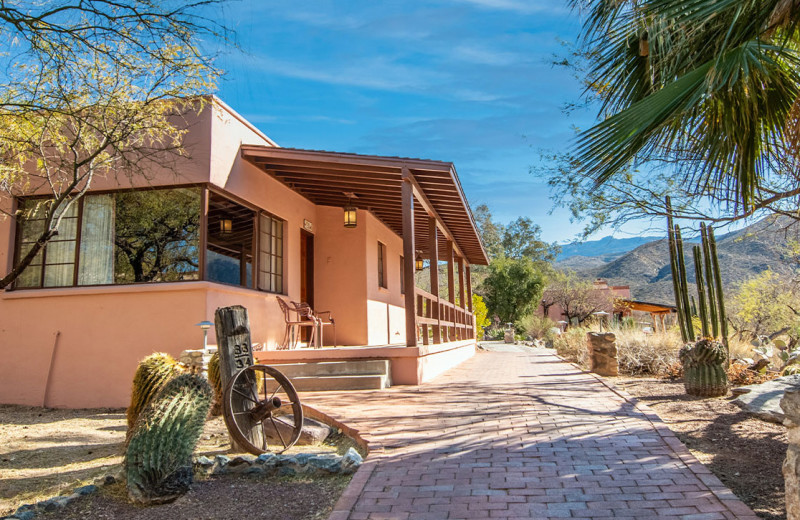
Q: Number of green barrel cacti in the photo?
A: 2